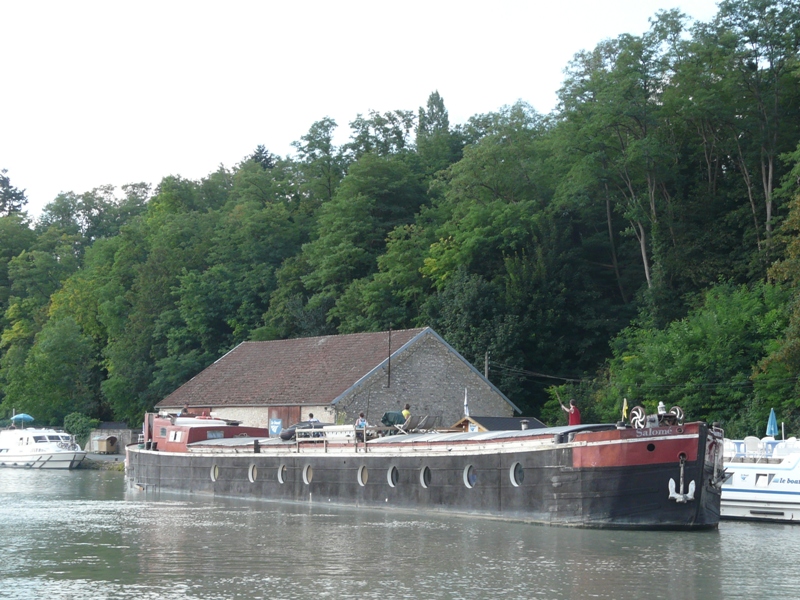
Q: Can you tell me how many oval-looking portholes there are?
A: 9